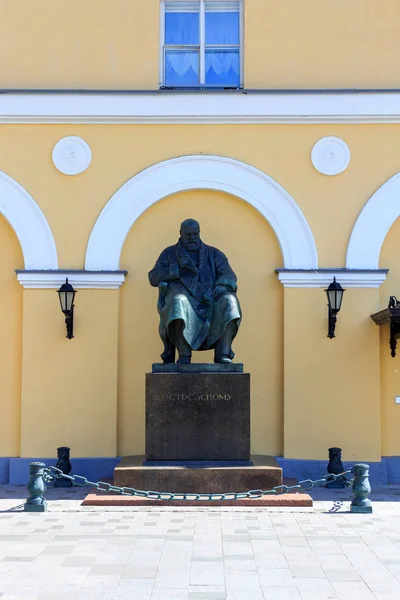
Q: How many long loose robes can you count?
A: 1